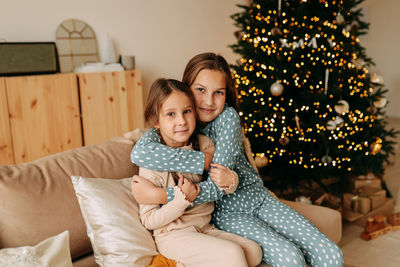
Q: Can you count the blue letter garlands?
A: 0